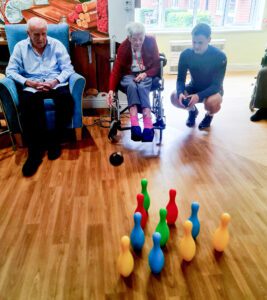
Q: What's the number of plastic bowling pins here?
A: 10